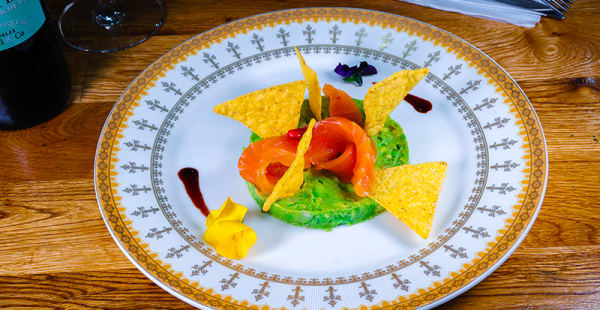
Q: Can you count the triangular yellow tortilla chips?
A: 5